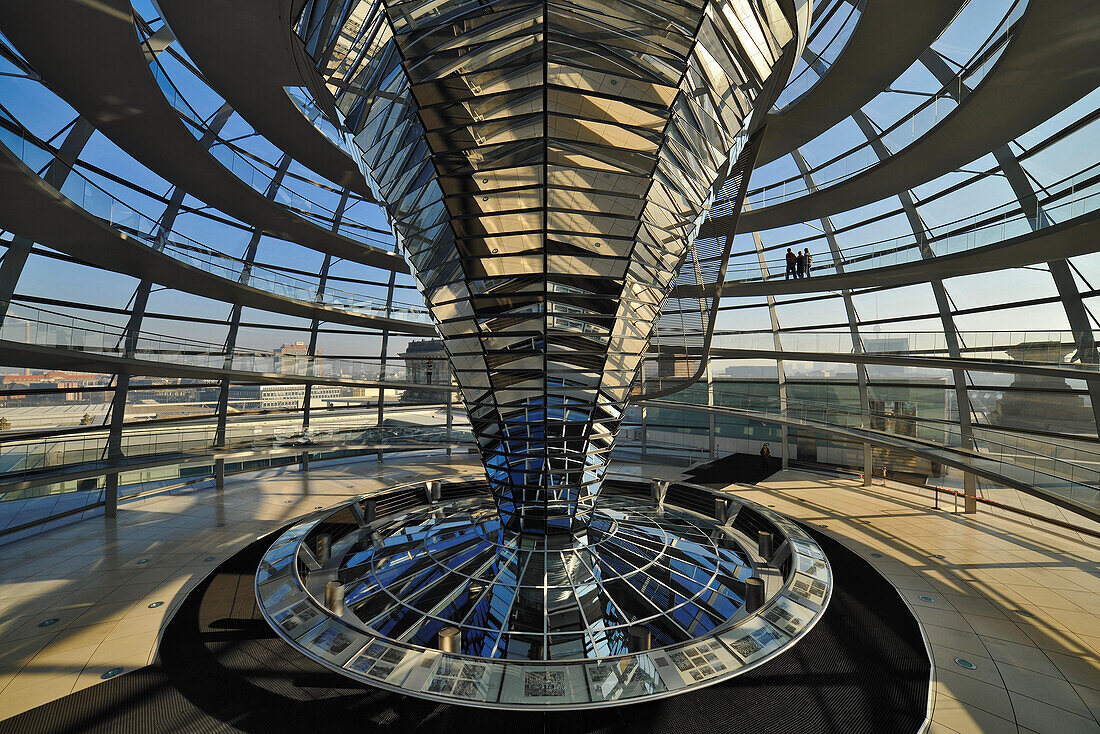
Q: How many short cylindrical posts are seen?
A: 10